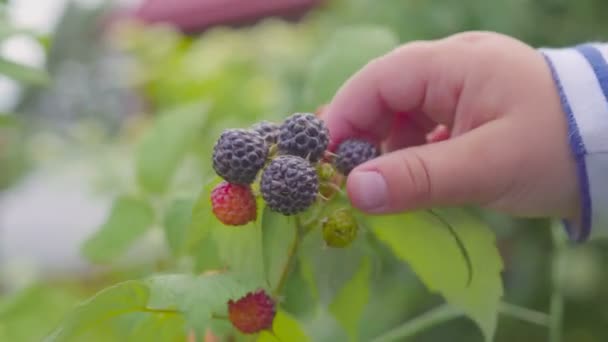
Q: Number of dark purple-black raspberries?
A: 5